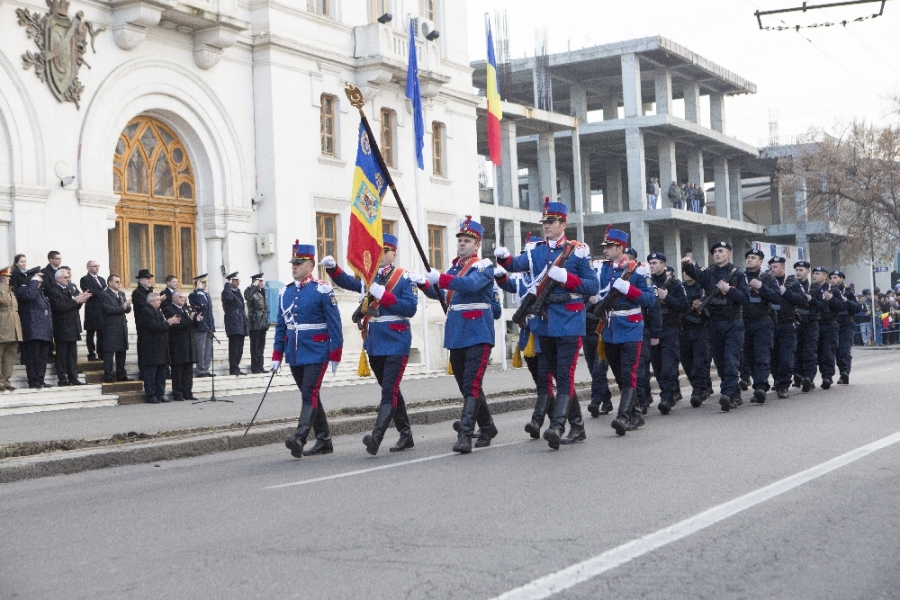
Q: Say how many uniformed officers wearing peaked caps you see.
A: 5